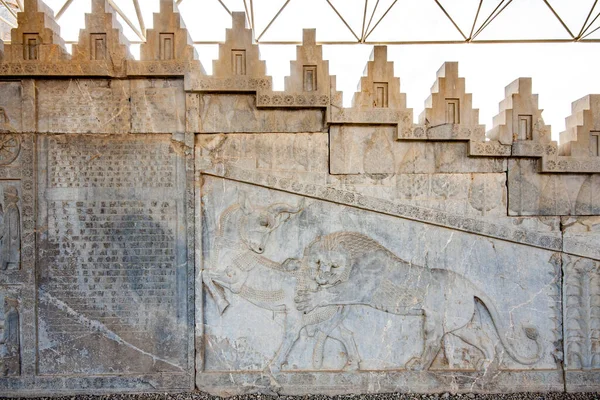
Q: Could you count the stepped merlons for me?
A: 9